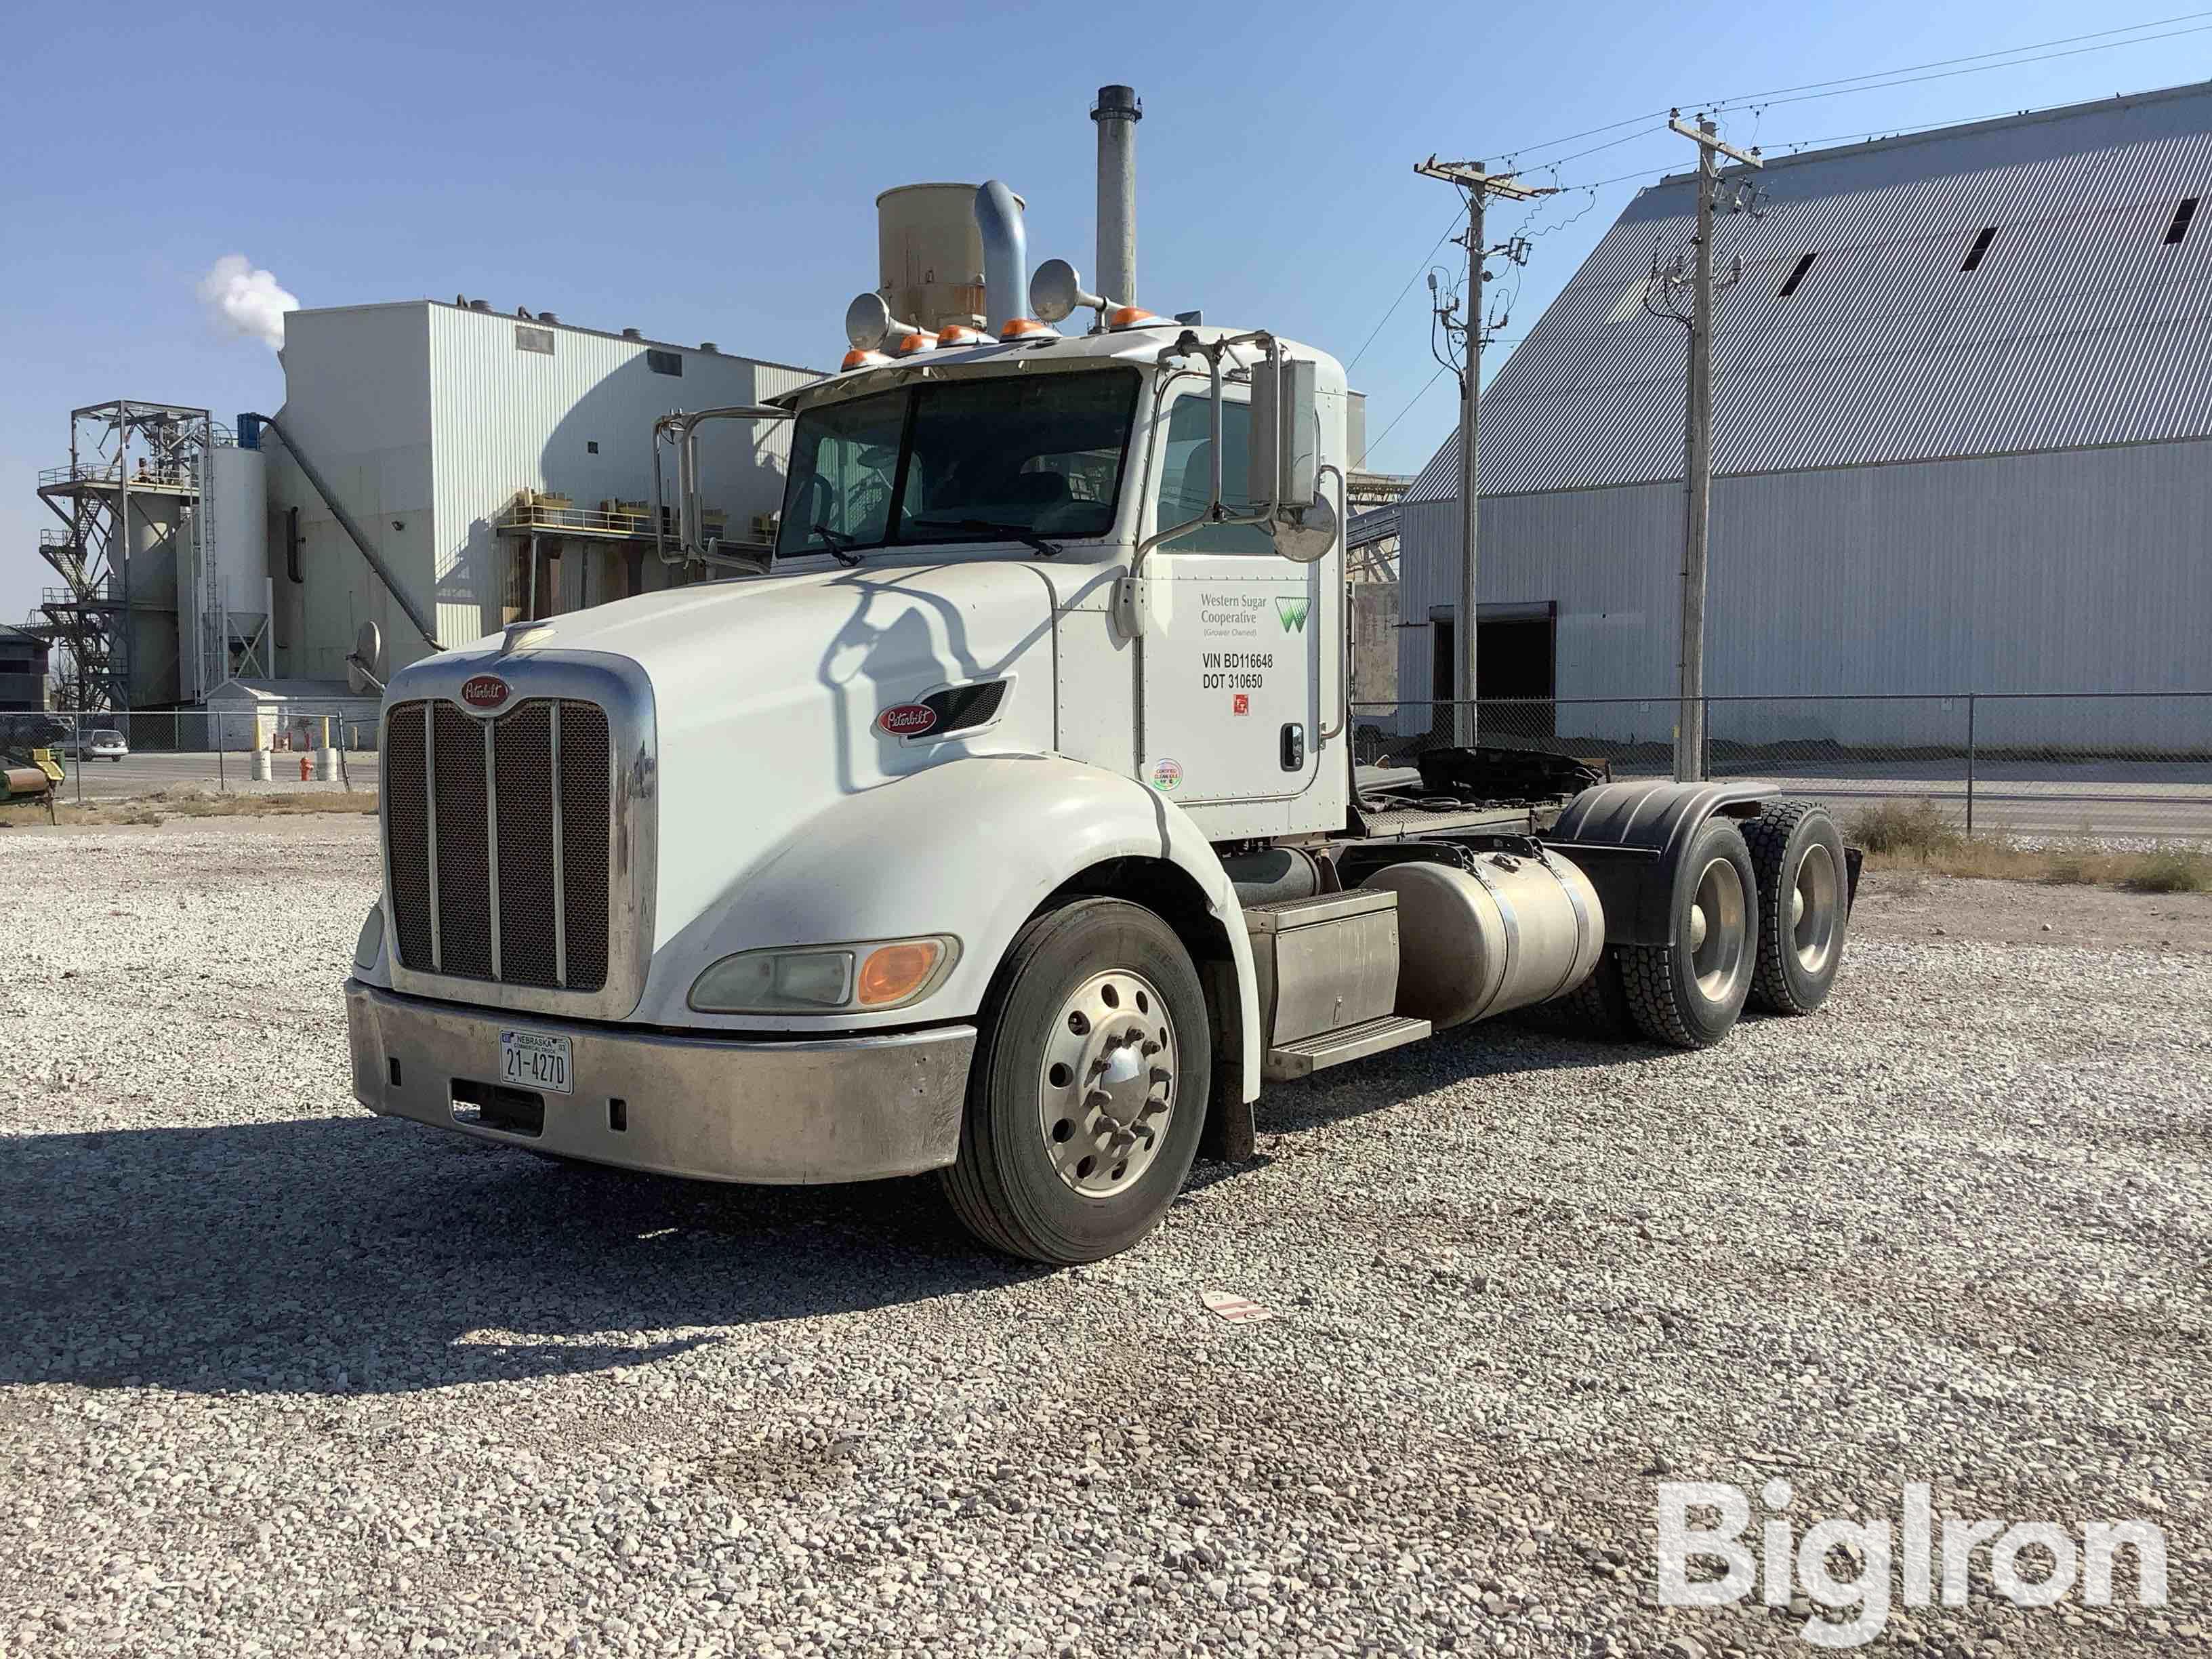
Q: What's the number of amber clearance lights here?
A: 5